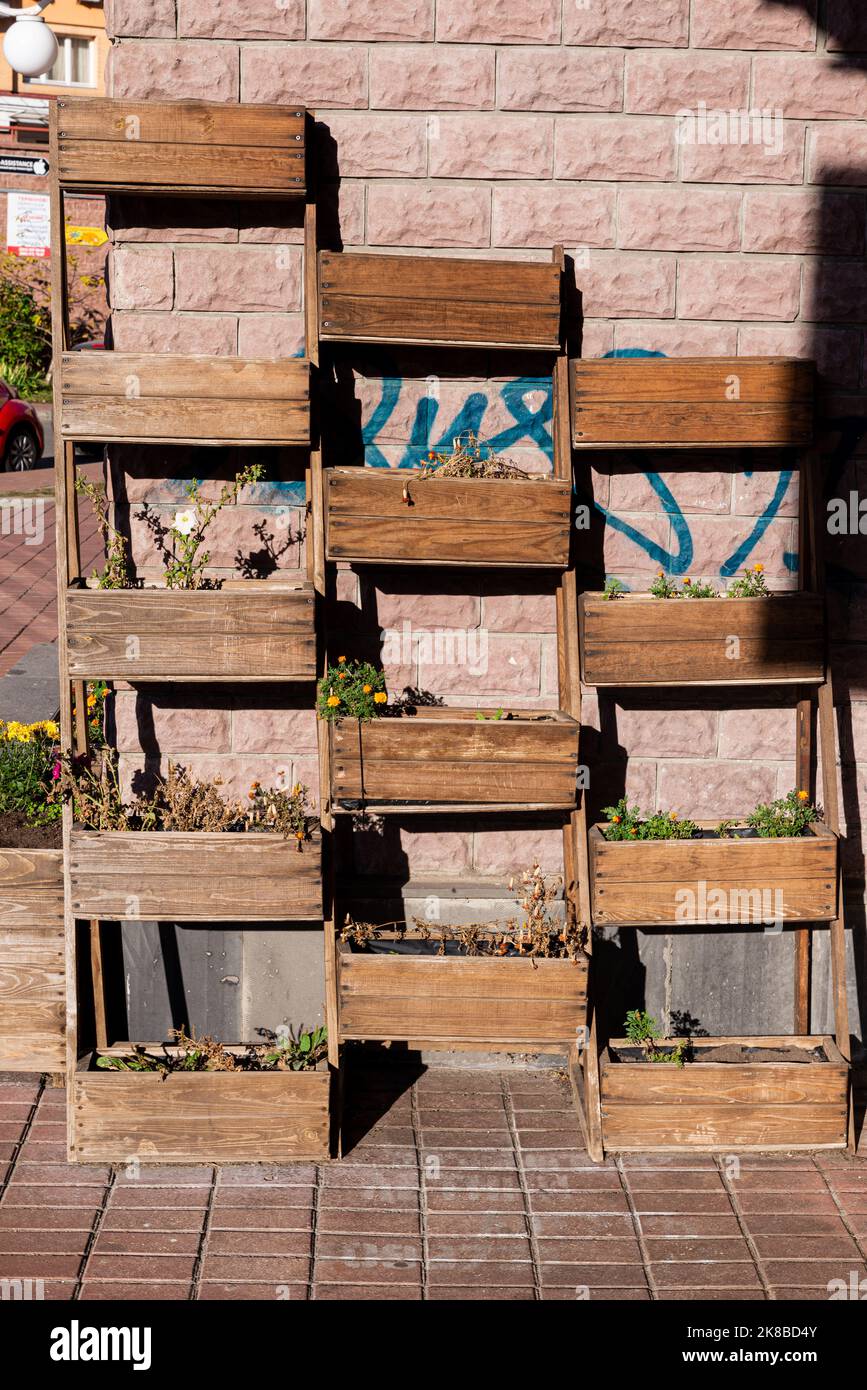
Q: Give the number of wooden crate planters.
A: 13